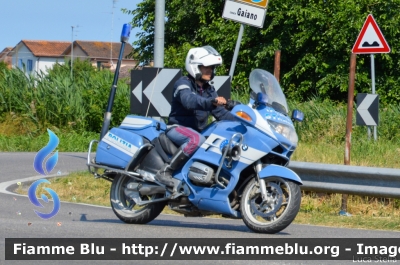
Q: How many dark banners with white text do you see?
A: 1